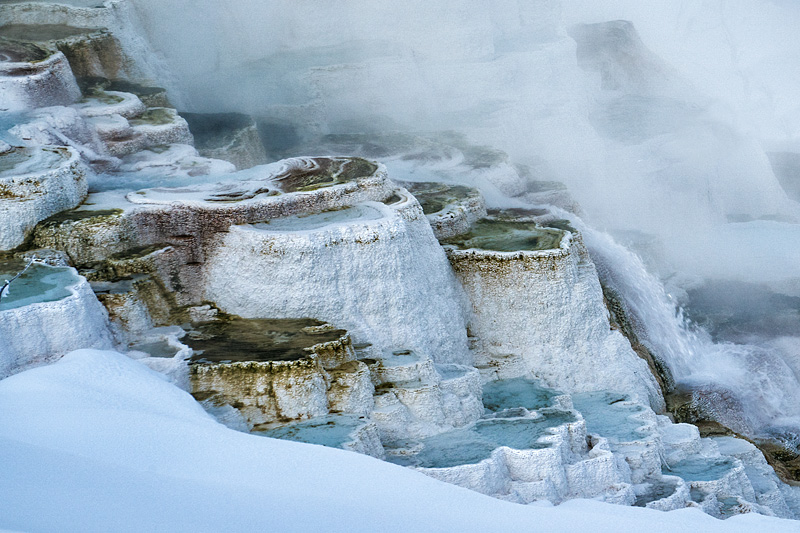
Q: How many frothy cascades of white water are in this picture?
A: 1